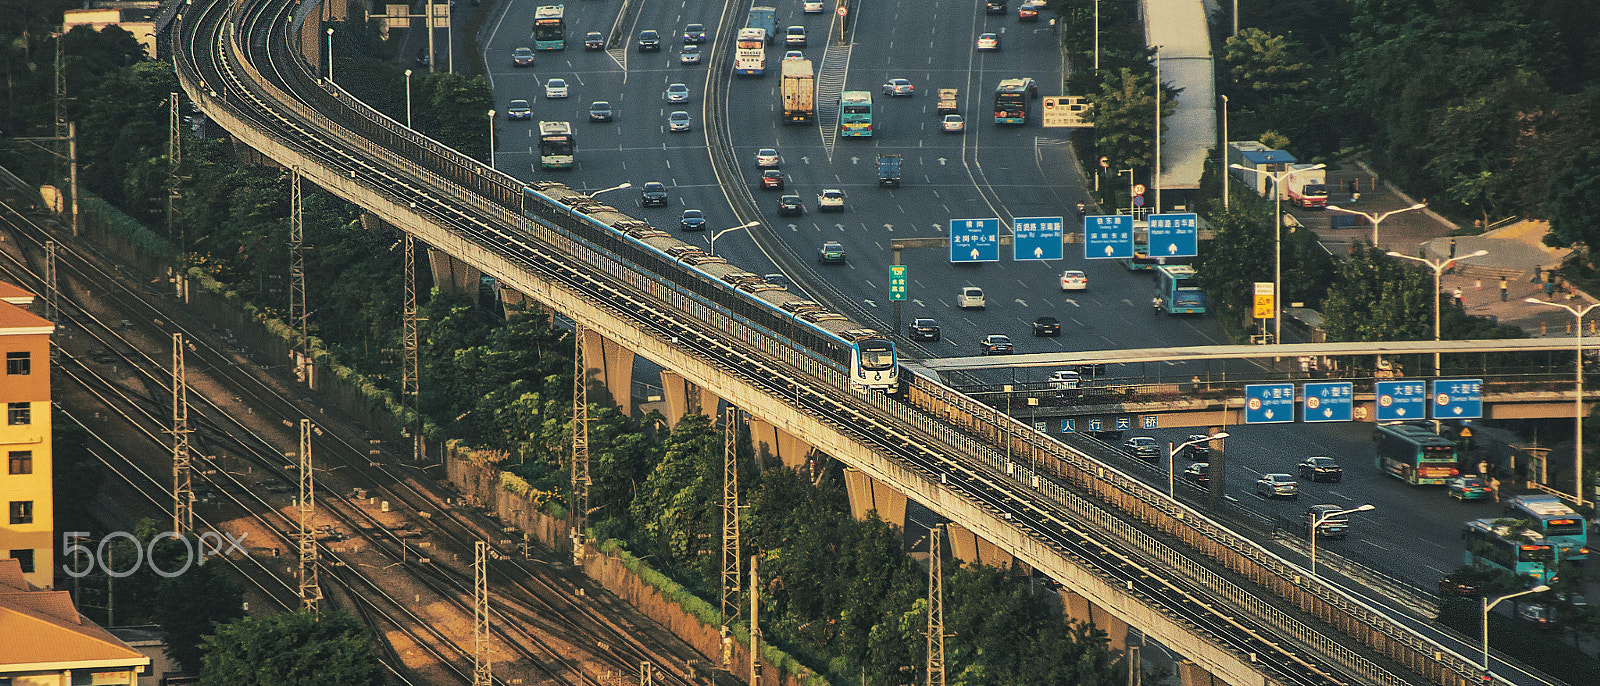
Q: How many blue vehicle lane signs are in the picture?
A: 8